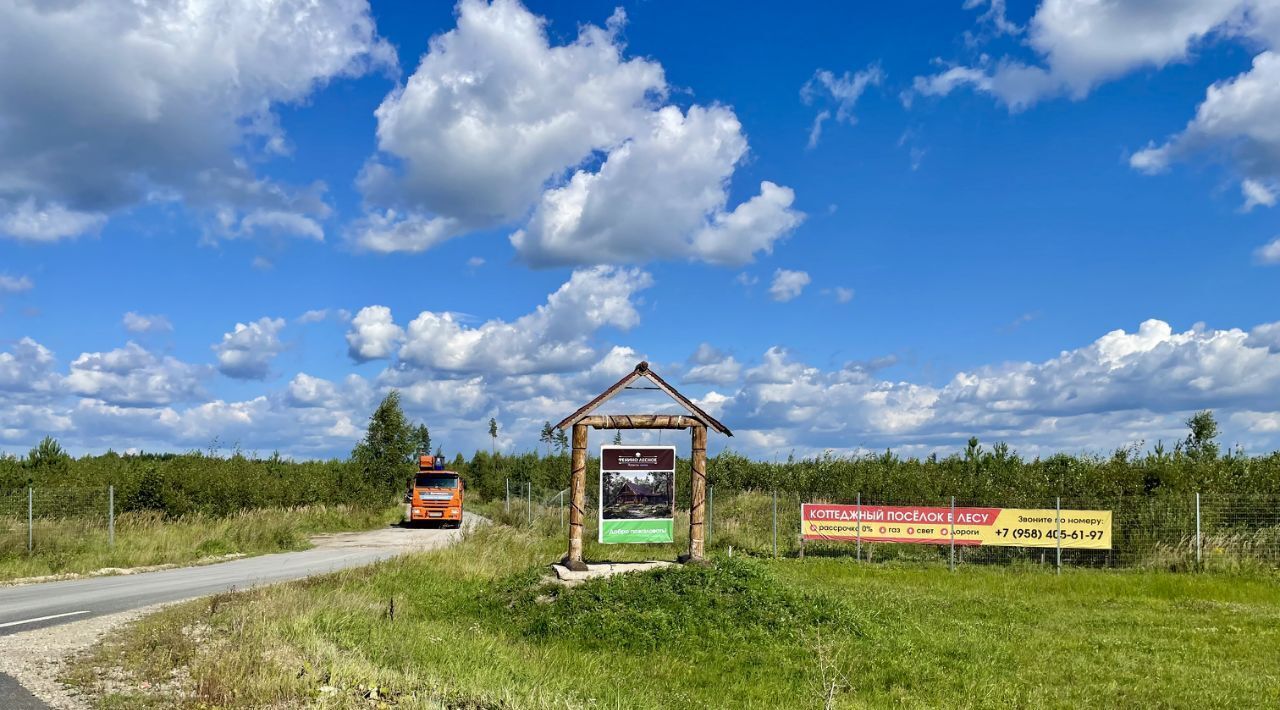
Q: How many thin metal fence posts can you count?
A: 11